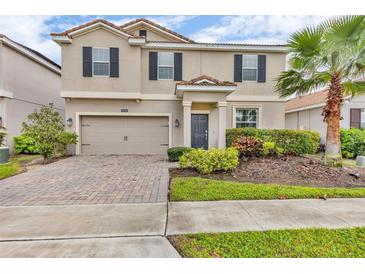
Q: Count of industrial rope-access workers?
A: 0